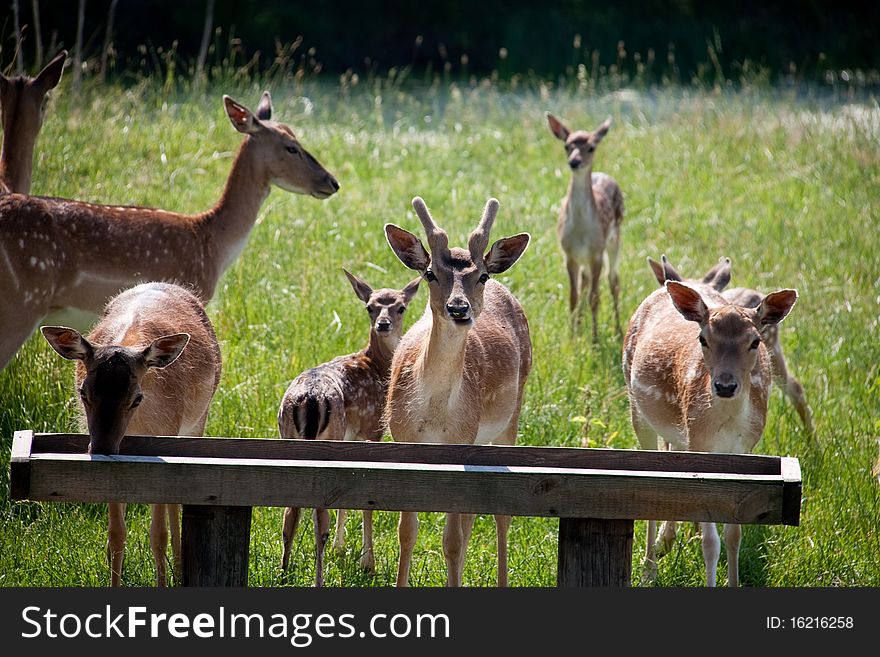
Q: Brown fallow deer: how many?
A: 8